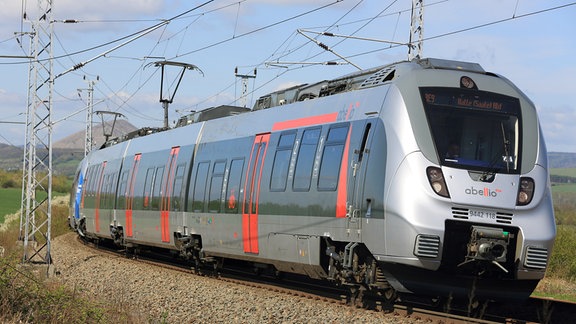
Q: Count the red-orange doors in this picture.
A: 4